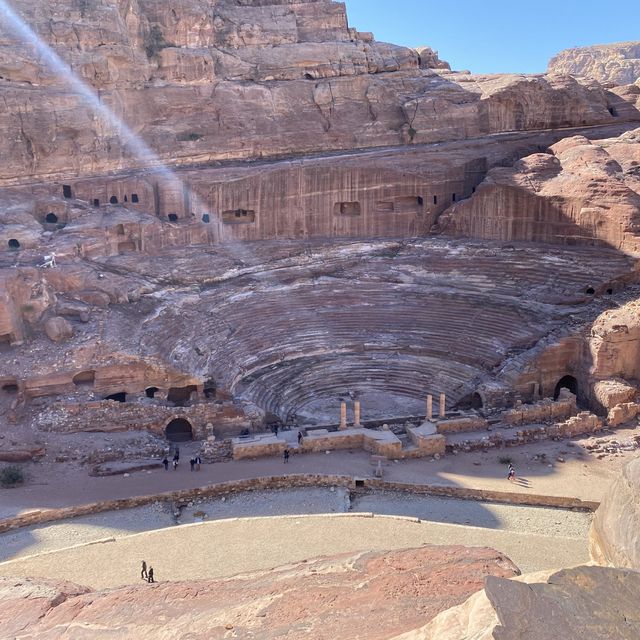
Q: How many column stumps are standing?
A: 4